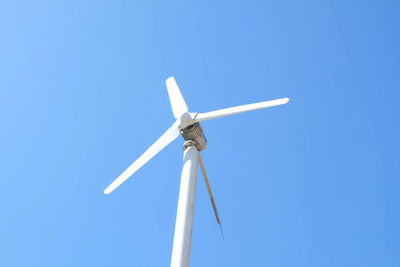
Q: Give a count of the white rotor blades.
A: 3